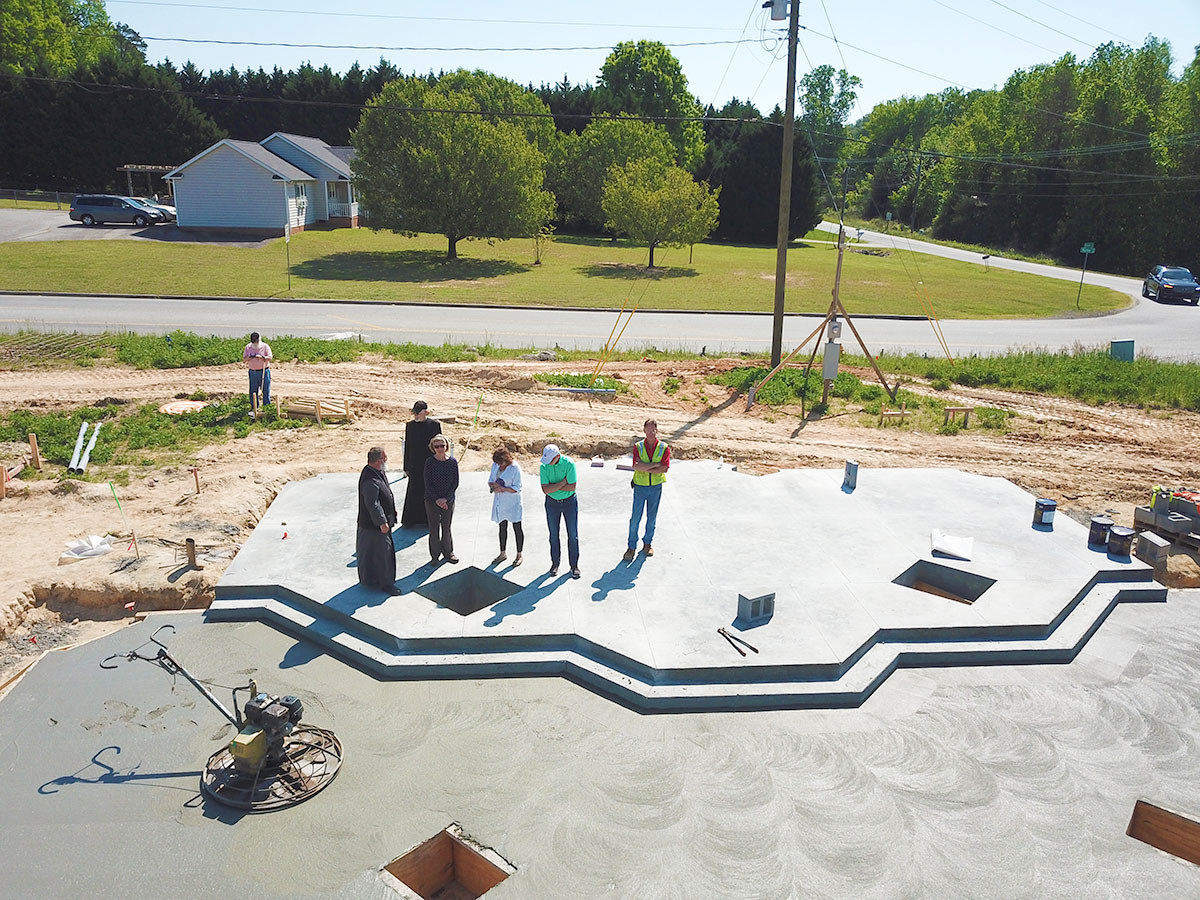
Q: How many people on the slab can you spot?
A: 6